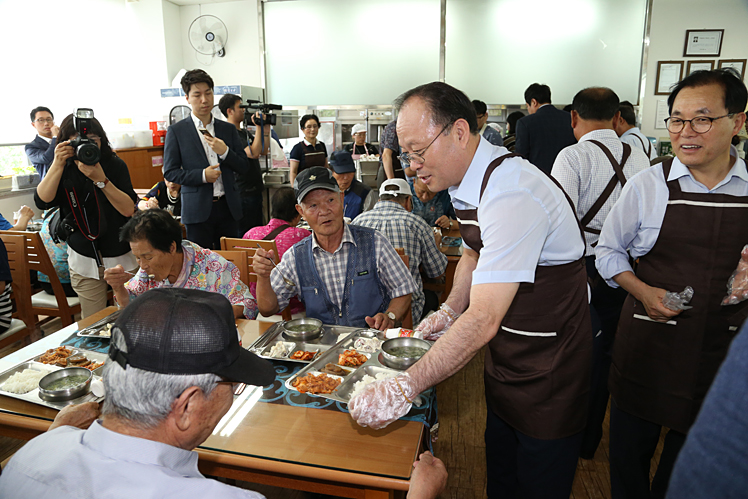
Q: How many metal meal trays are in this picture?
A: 4